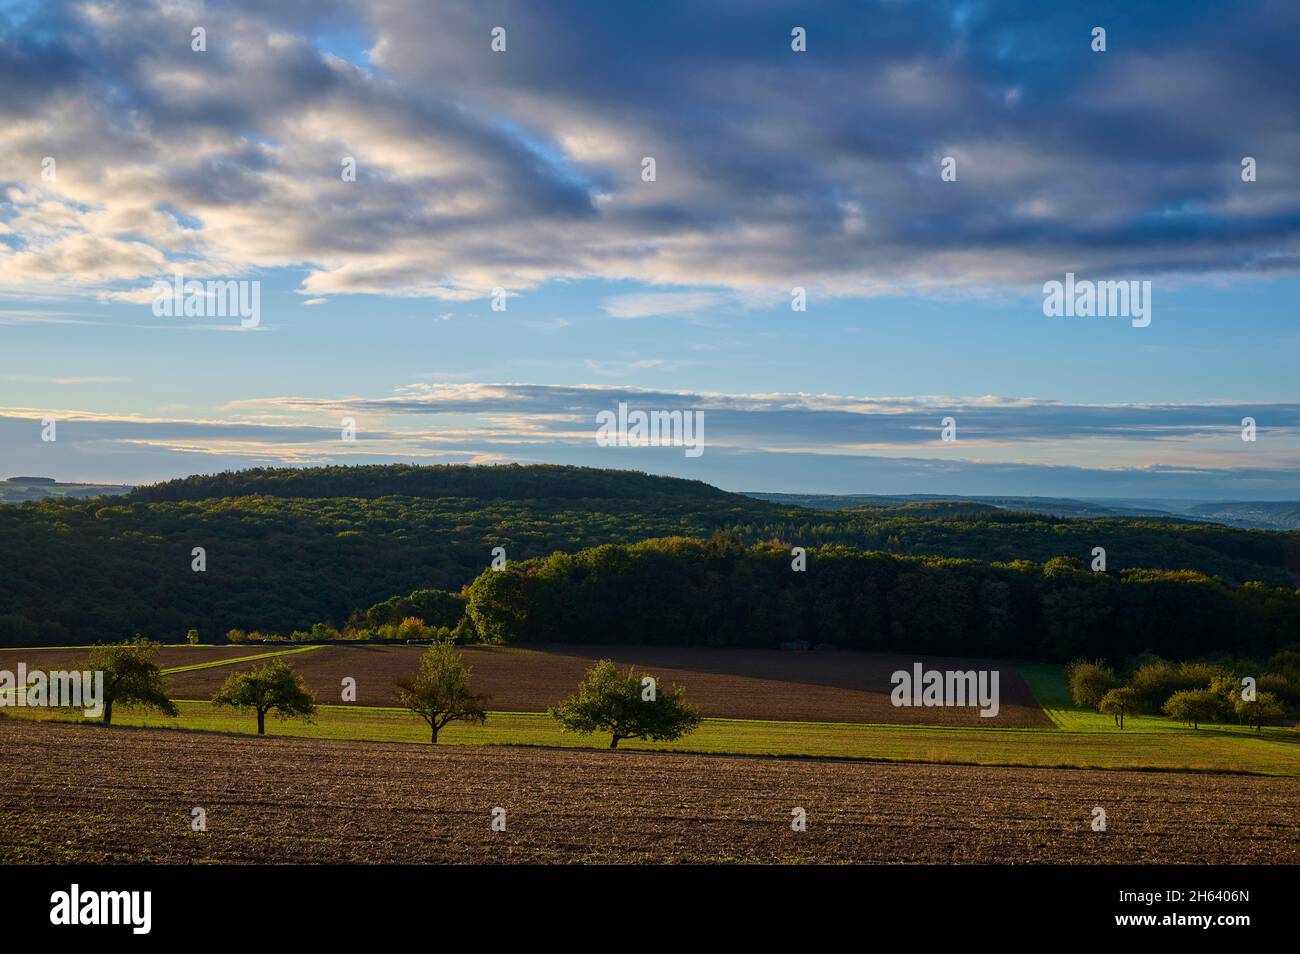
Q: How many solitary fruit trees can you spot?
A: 4